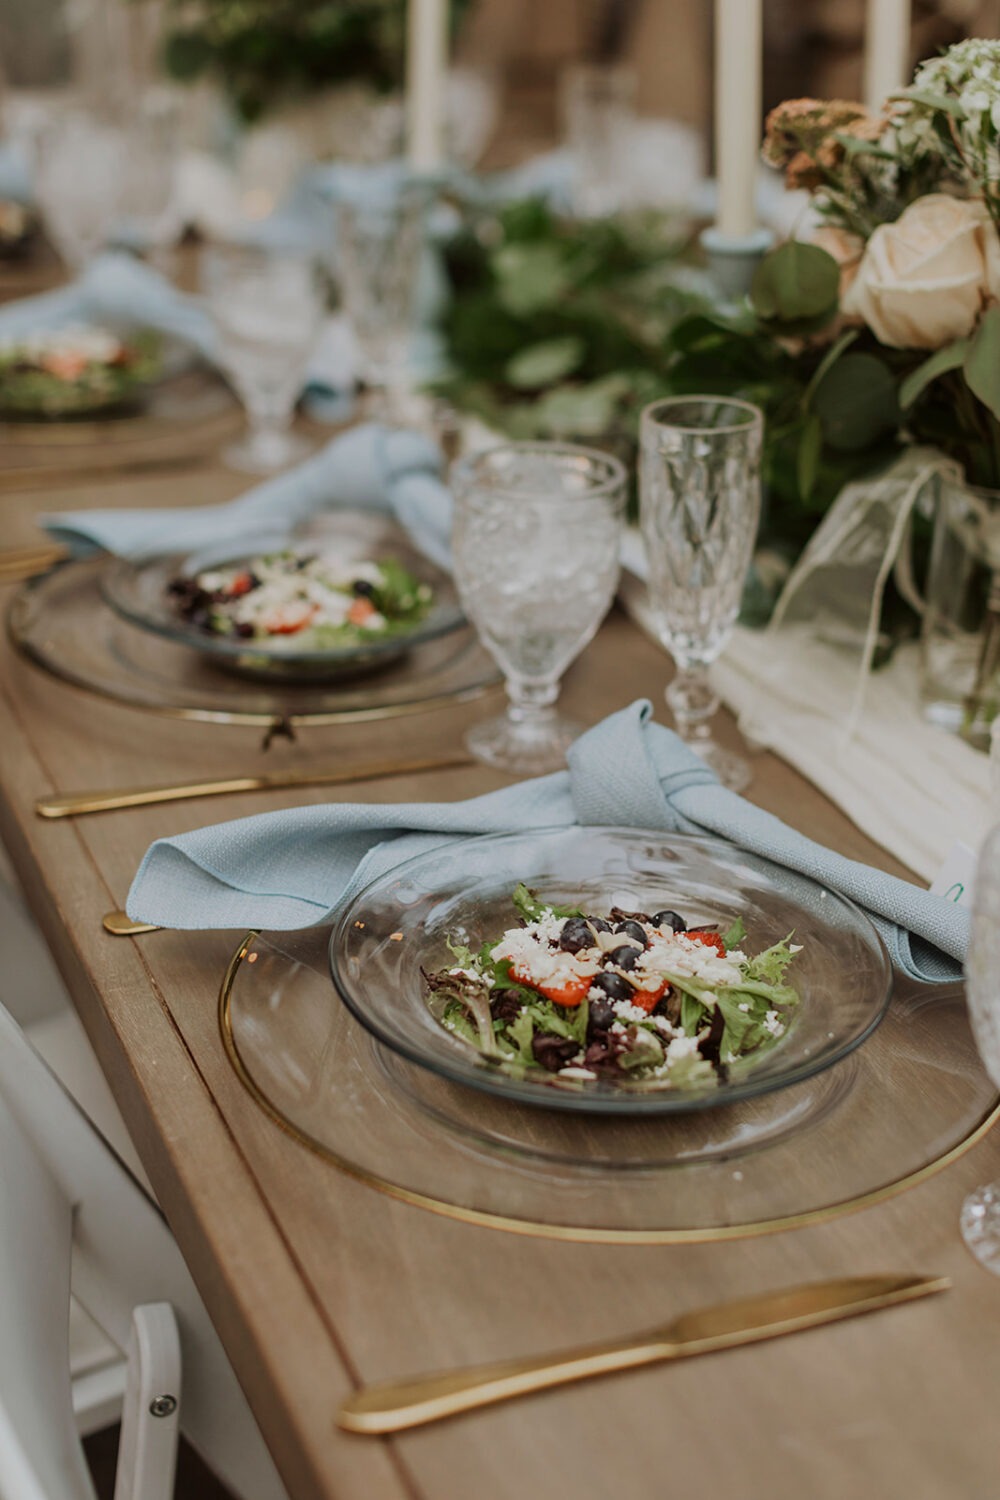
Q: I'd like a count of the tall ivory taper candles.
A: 3